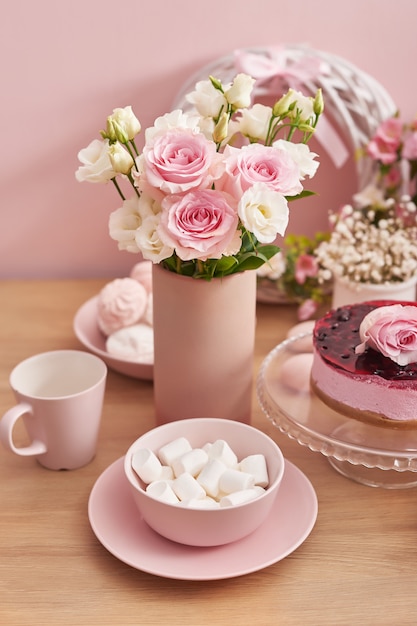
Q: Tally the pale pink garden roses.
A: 4